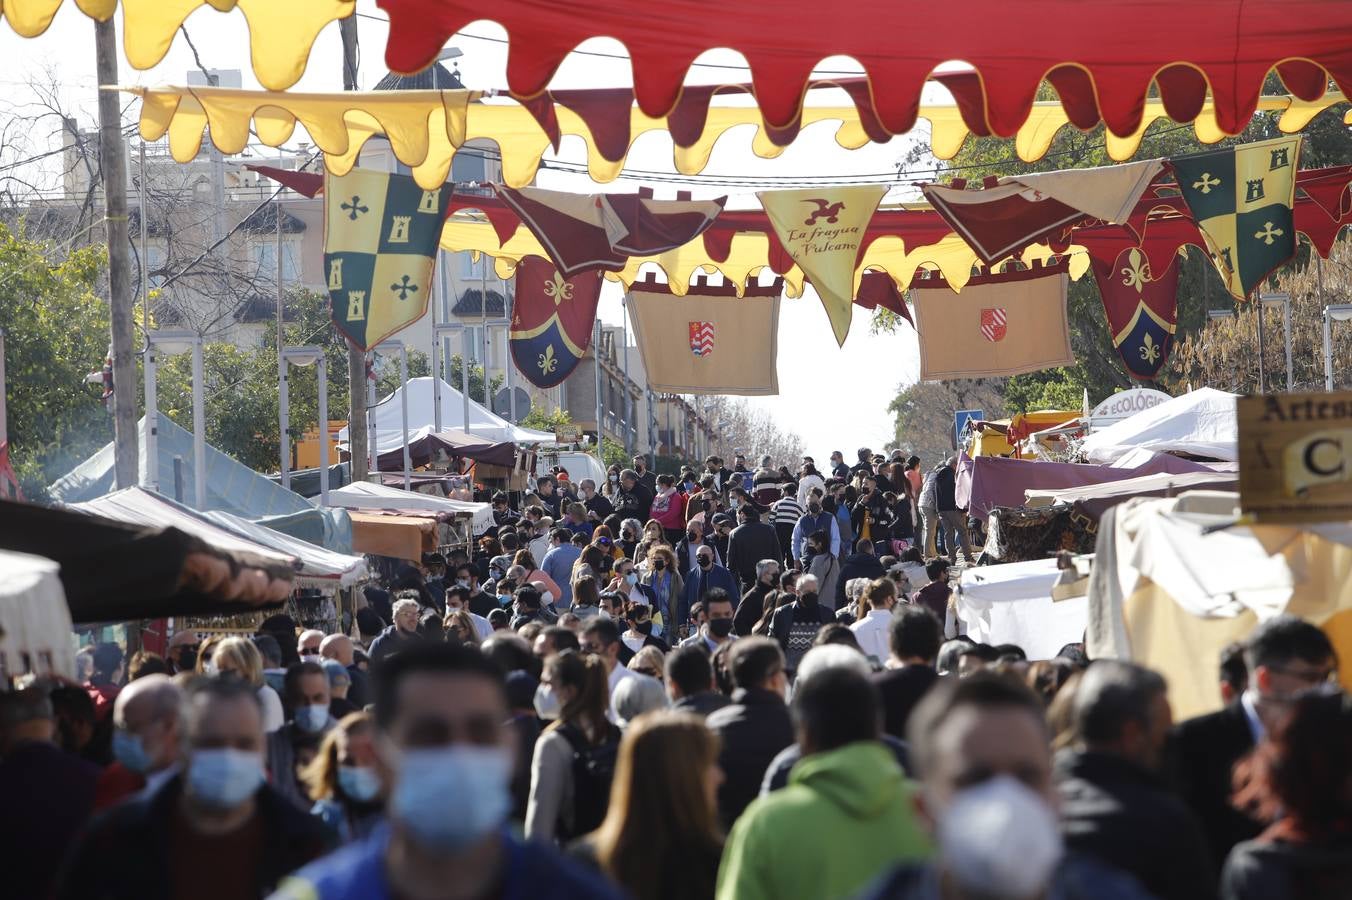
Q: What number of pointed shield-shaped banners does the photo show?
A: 4